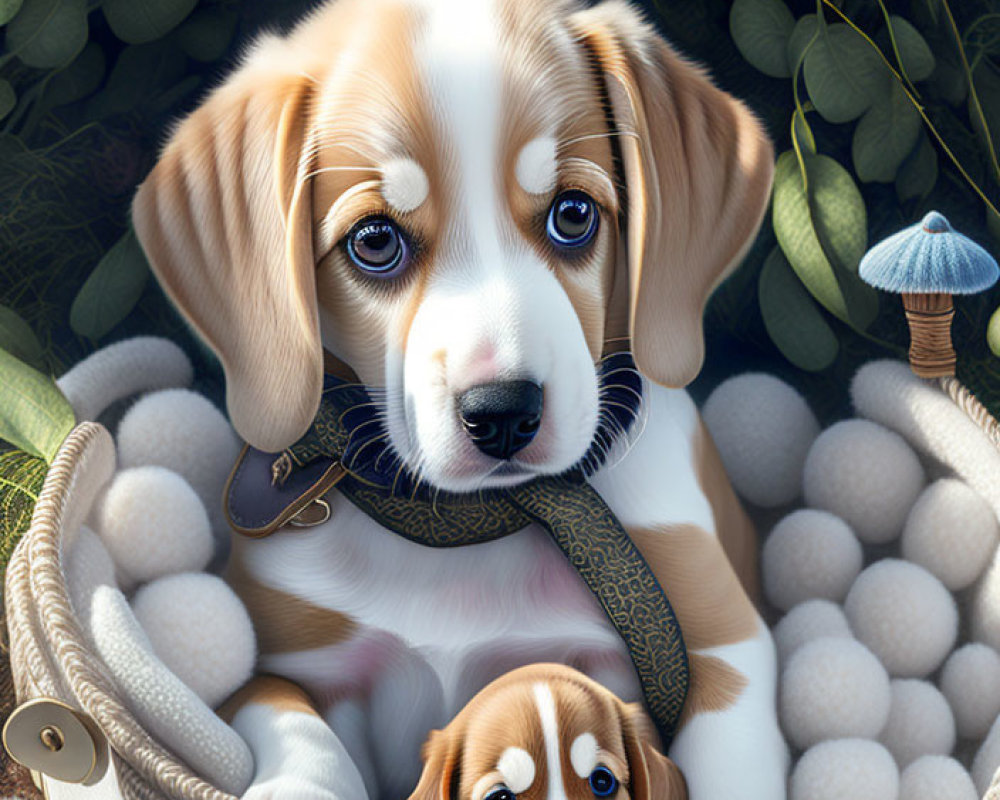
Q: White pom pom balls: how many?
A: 14